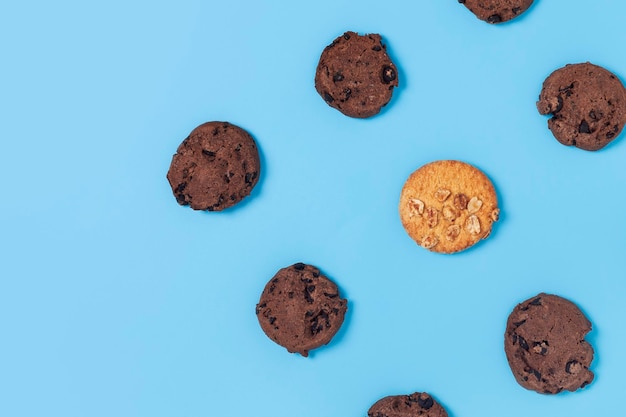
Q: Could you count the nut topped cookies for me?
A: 1